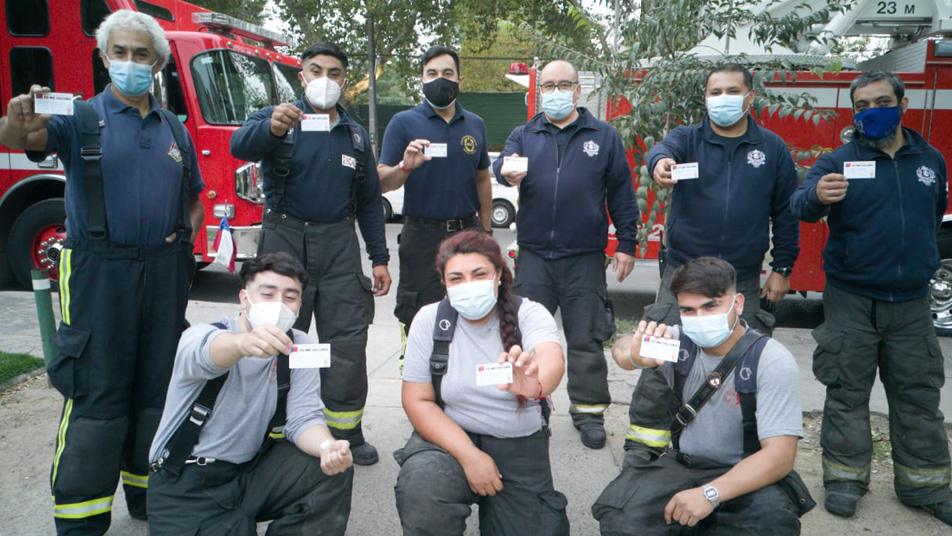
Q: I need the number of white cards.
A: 9